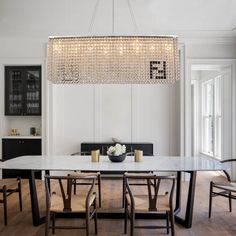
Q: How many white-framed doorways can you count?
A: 1